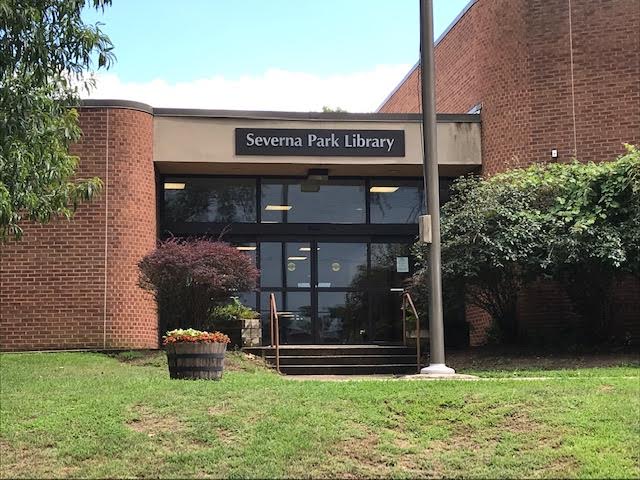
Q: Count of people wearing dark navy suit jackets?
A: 0